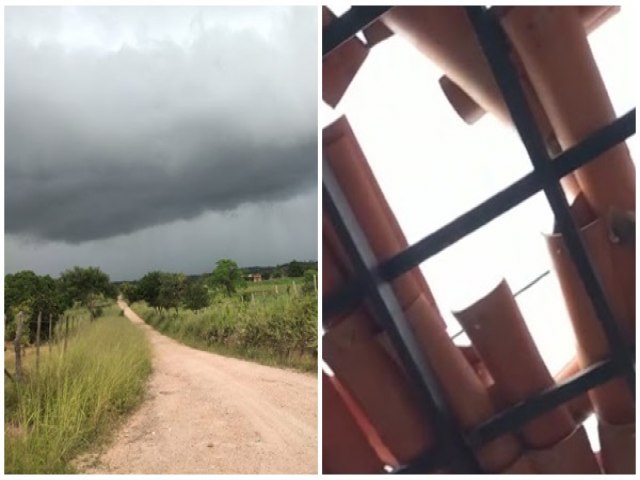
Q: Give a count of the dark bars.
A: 5